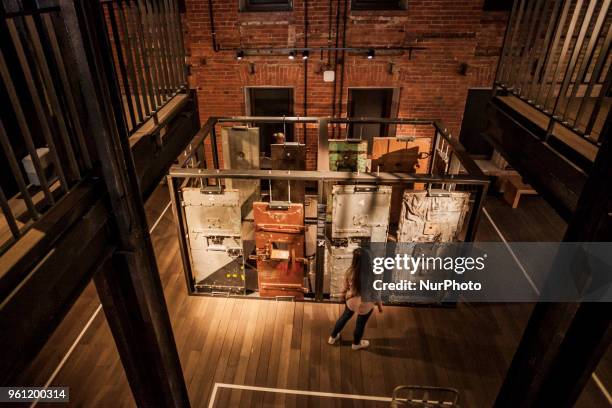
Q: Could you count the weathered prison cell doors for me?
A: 8